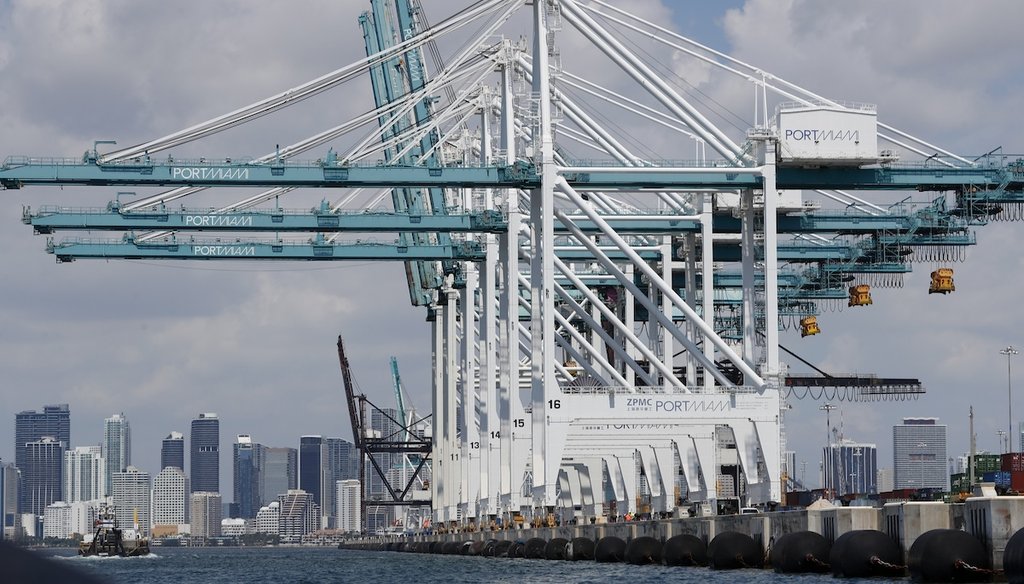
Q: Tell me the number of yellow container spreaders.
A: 3